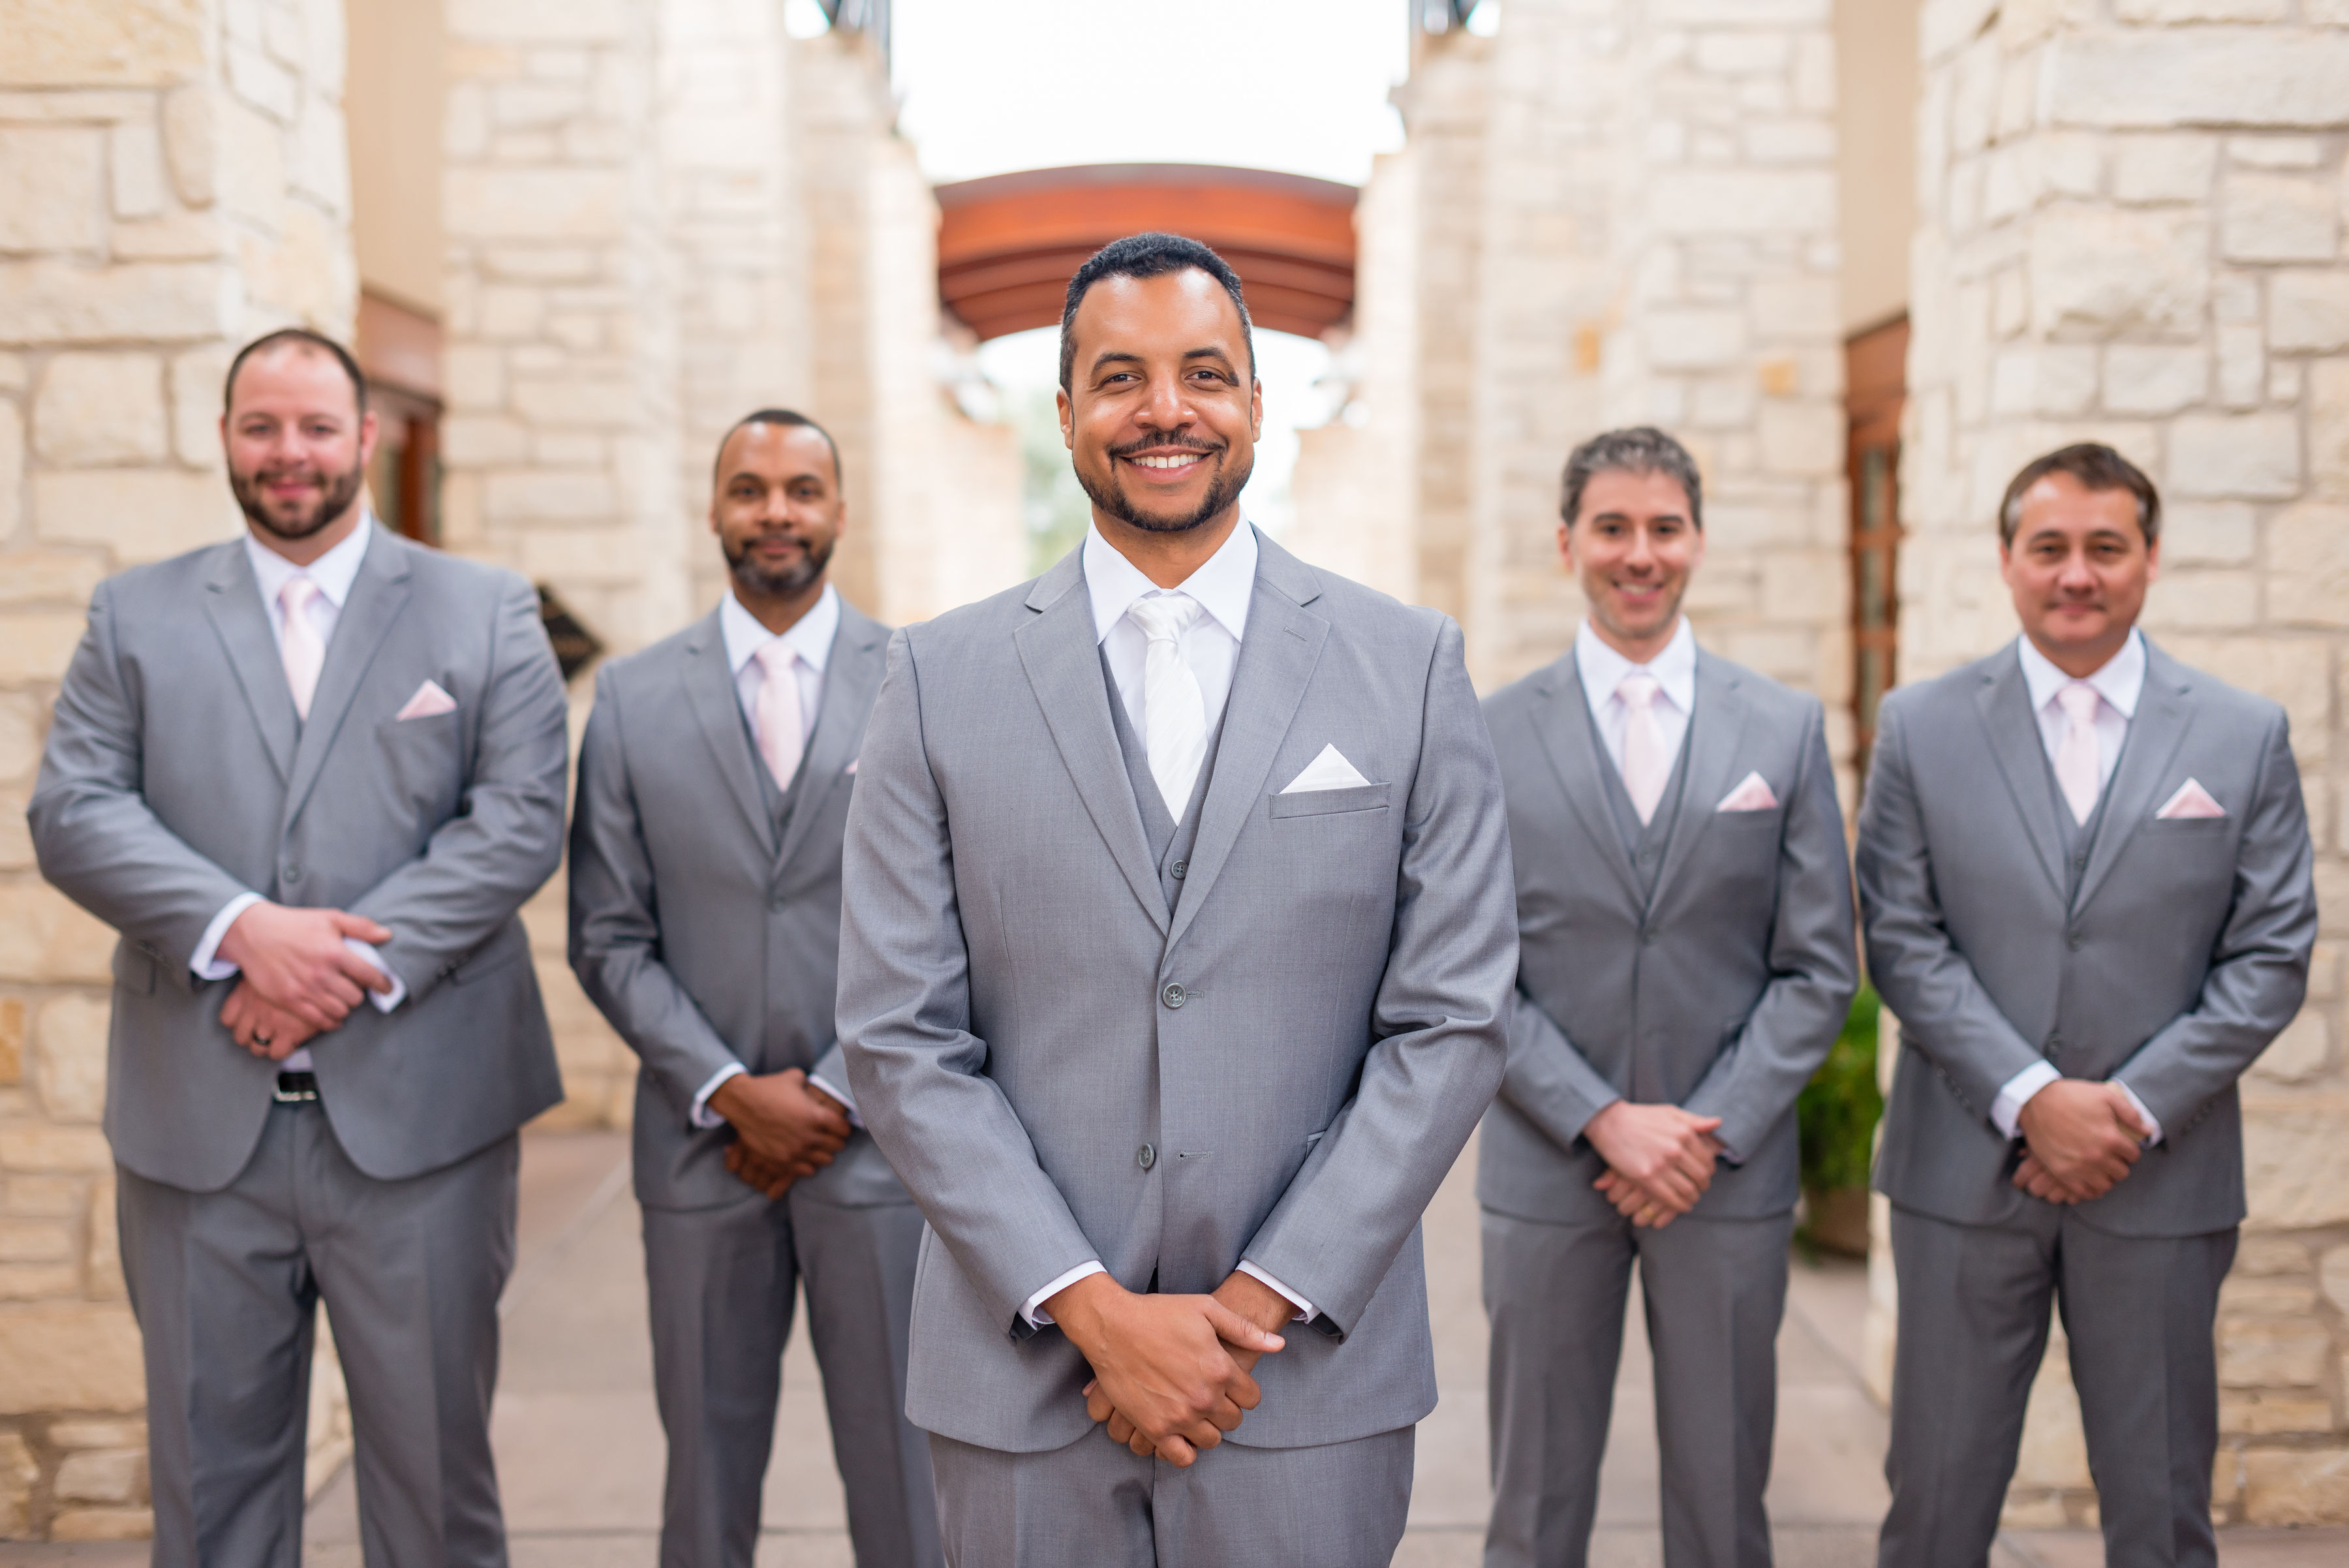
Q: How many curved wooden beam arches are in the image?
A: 1